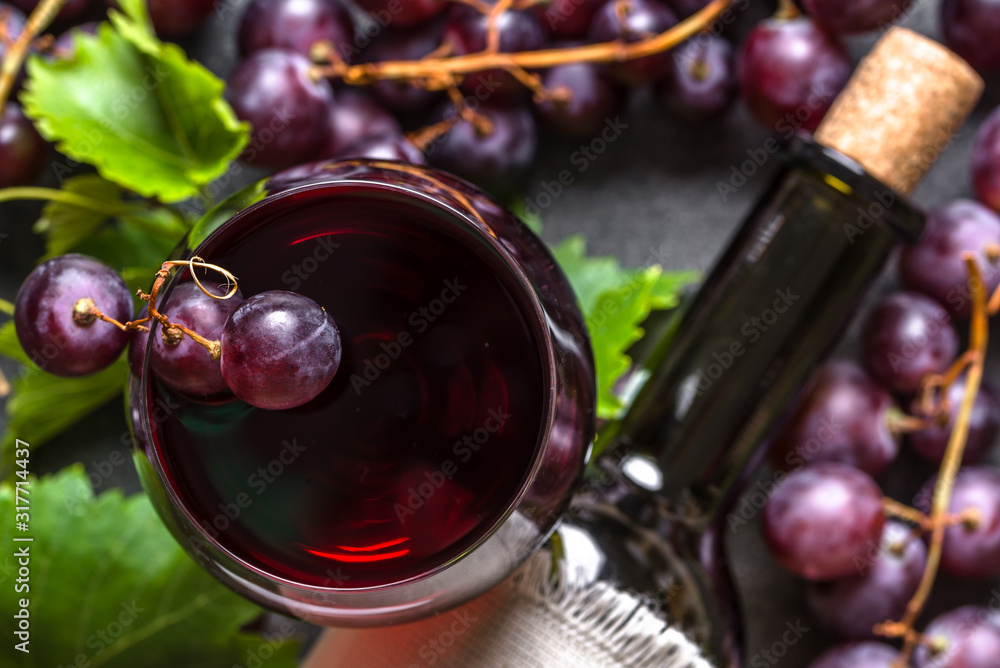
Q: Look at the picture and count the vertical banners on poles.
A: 0